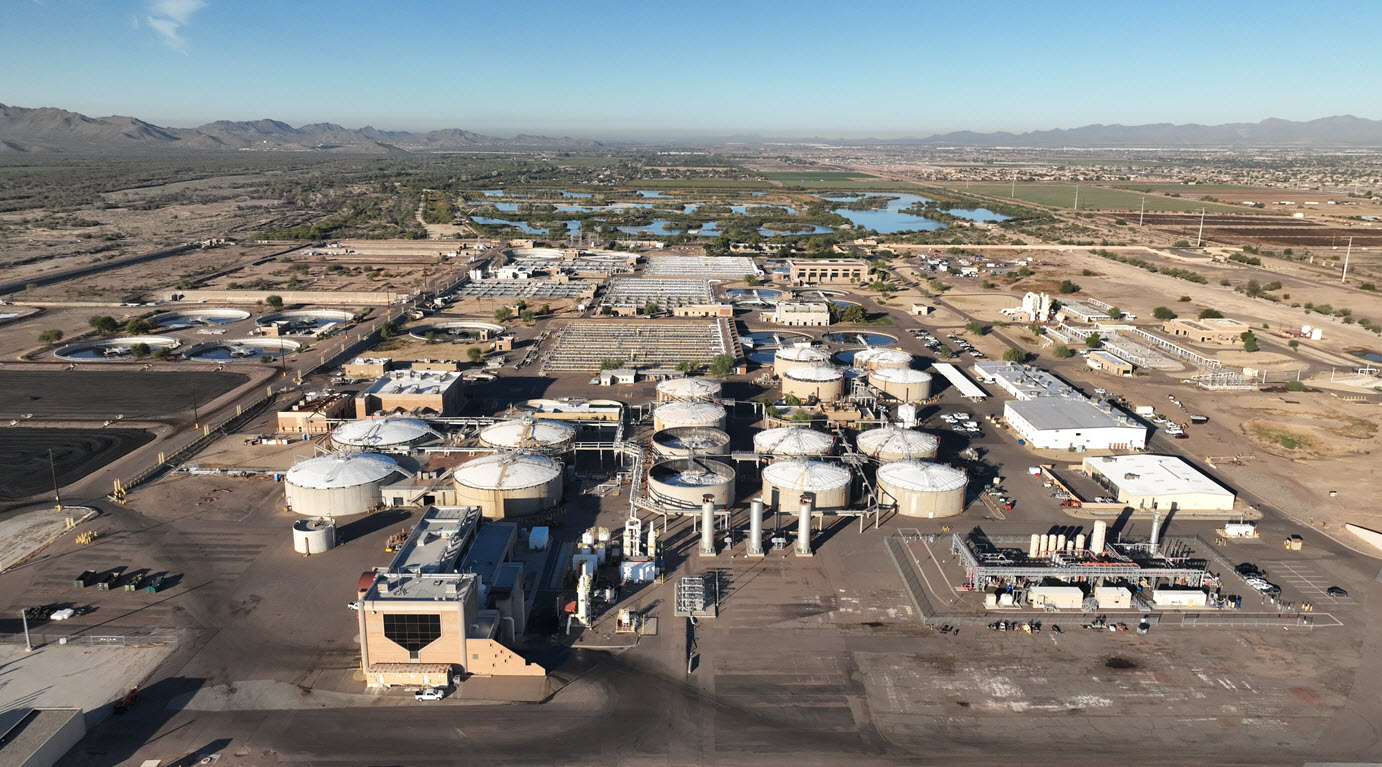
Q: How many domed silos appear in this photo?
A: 14